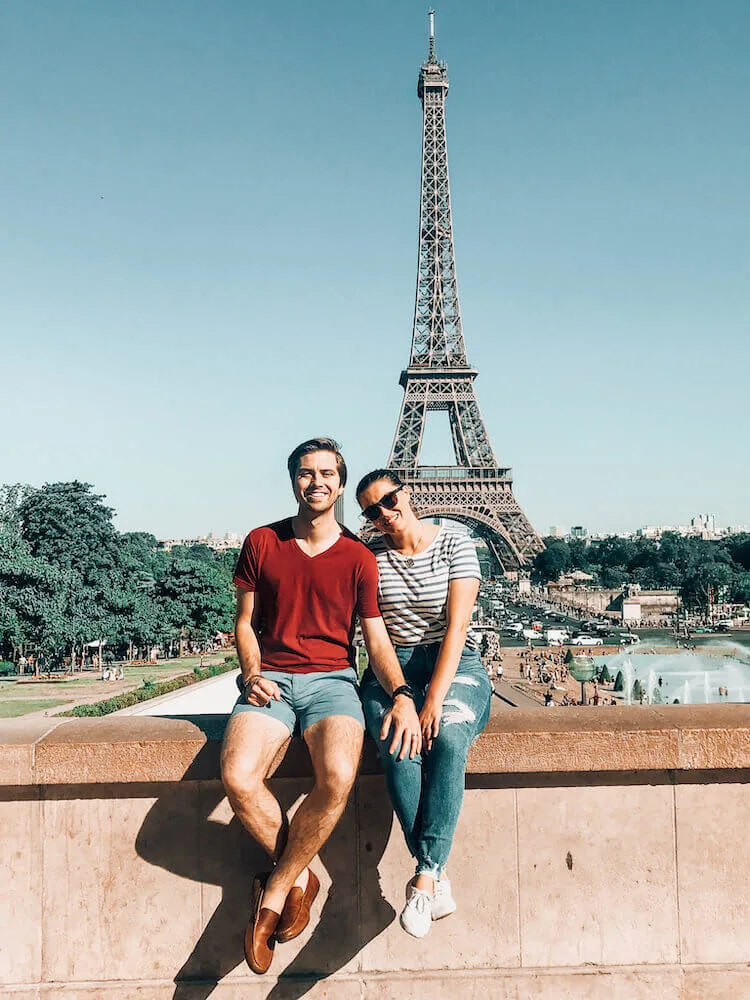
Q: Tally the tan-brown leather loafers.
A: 2